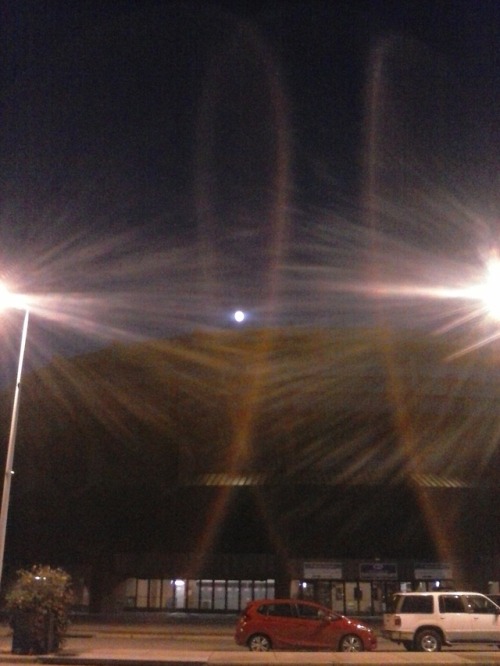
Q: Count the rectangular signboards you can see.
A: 3